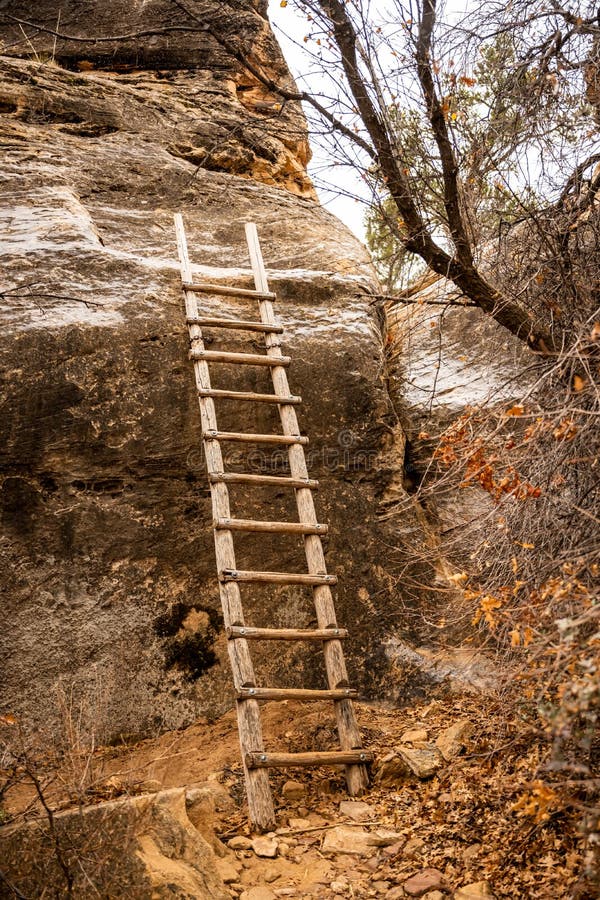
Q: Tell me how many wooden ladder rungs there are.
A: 11